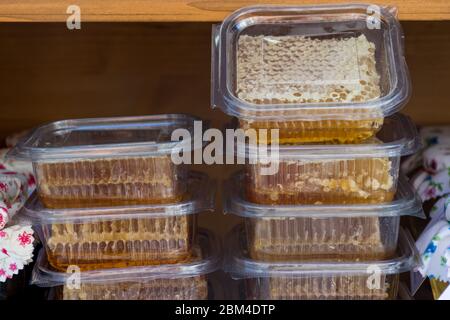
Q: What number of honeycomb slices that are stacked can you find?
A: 7